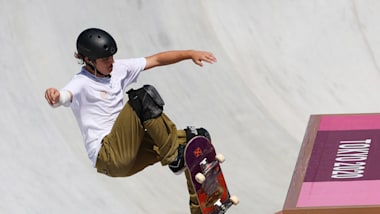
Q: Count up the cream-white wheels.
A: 3